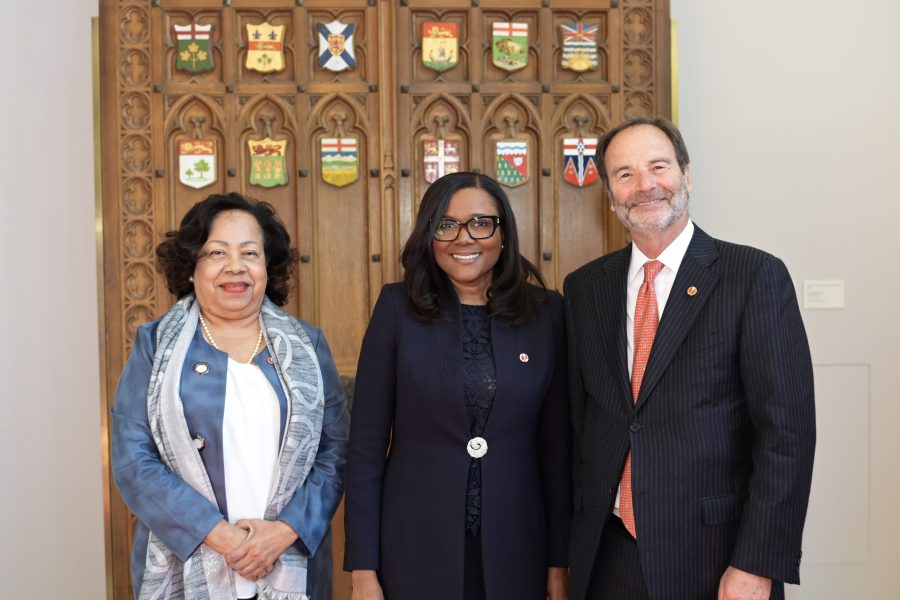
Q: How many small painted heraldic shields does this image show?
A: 12